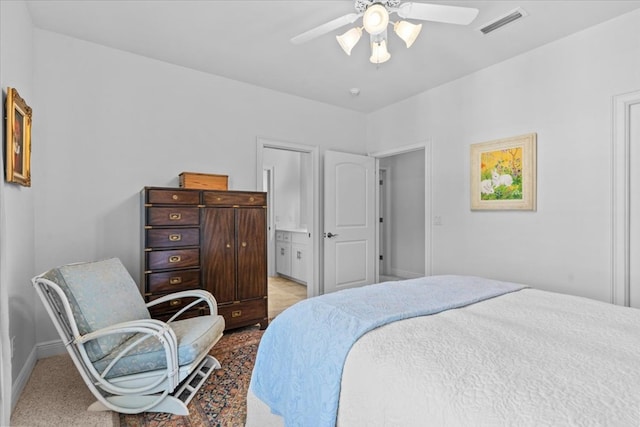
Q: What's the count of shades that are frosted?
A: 4